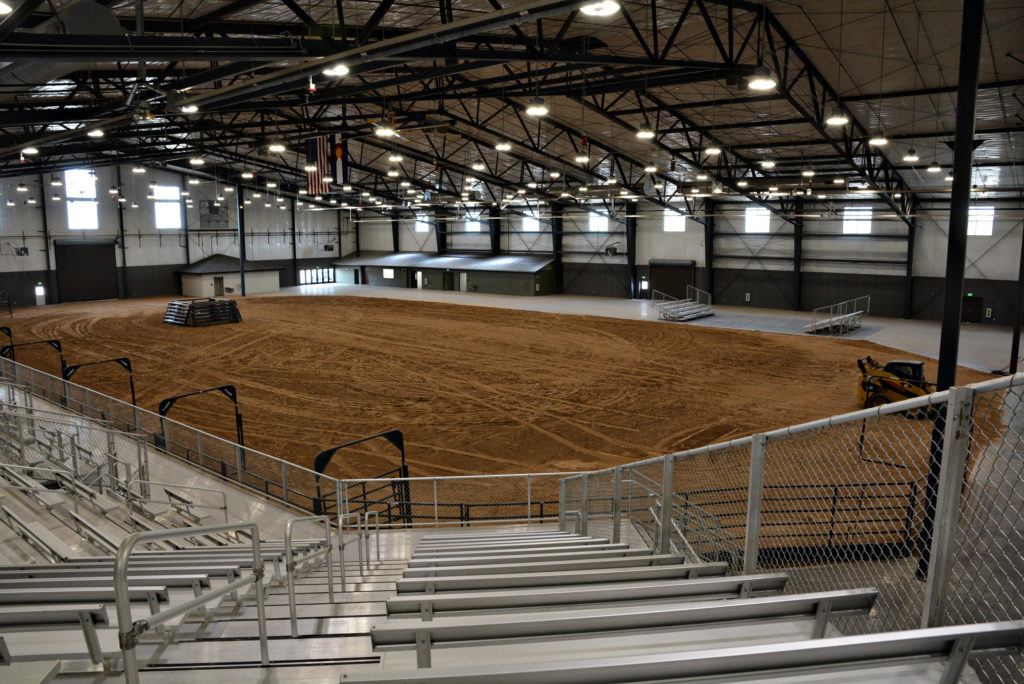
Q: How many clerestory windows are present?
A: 10